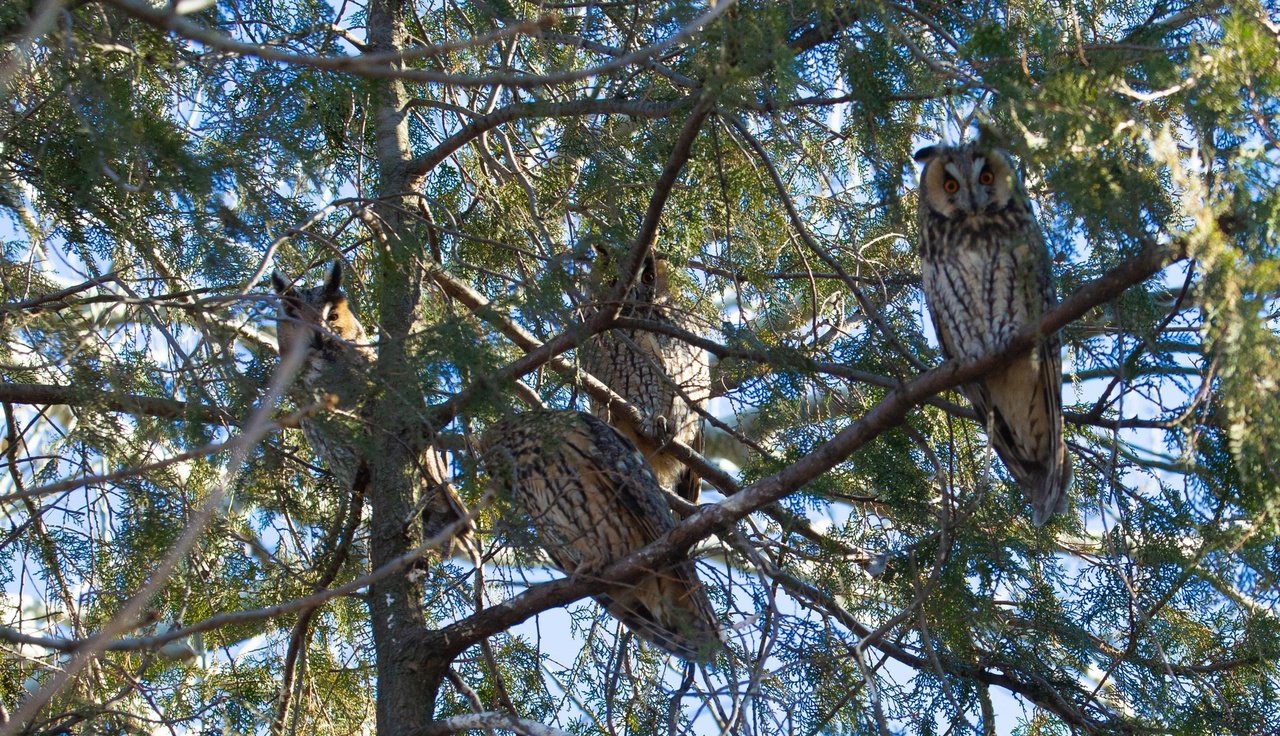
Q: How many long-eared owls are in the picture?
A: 4